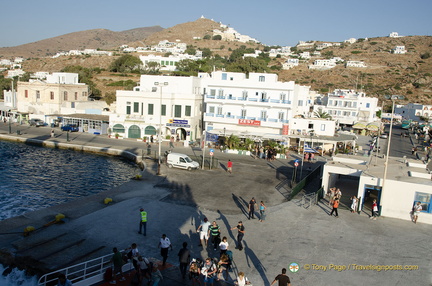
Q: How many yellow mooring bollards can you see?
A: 4